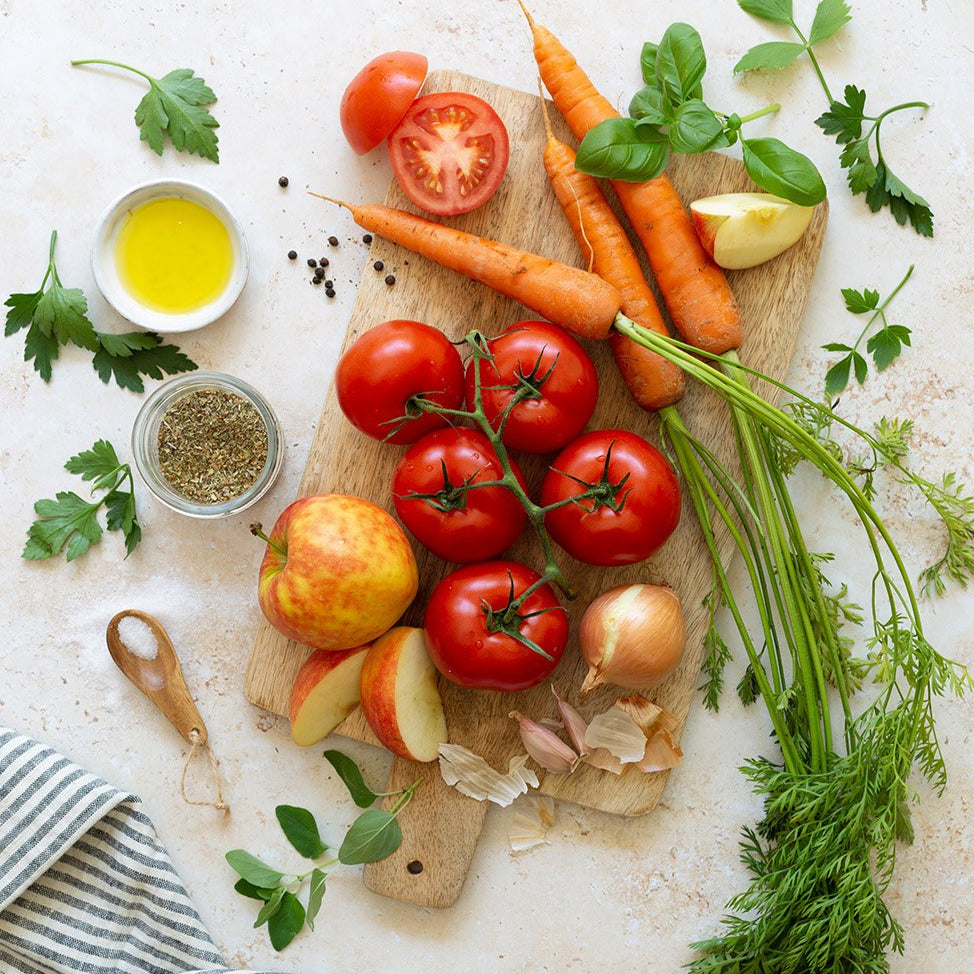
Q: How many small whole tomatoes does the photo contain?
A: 5